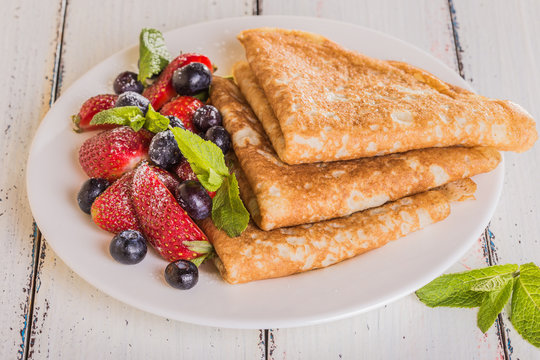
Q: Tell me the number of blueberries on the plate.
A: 11